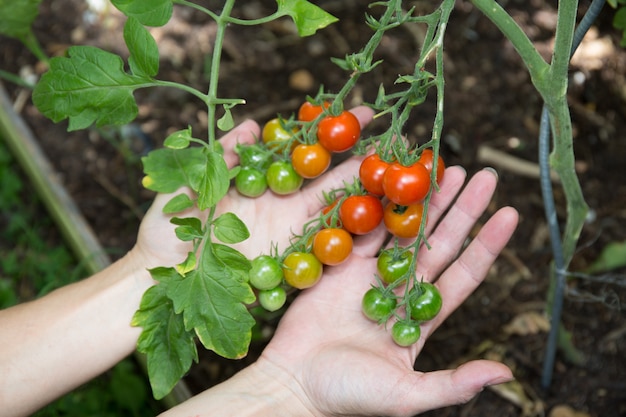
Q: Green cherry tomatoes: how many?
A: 9